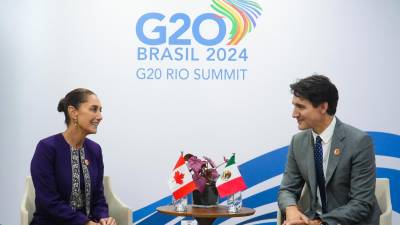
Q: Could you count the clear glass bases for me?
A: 2